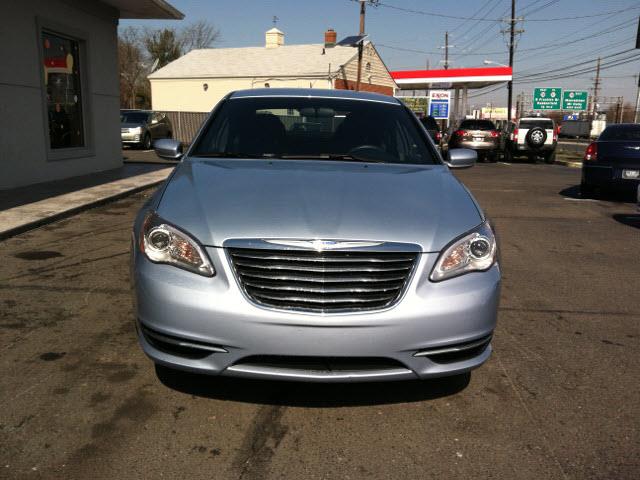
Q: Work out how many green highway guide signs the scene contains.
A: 2